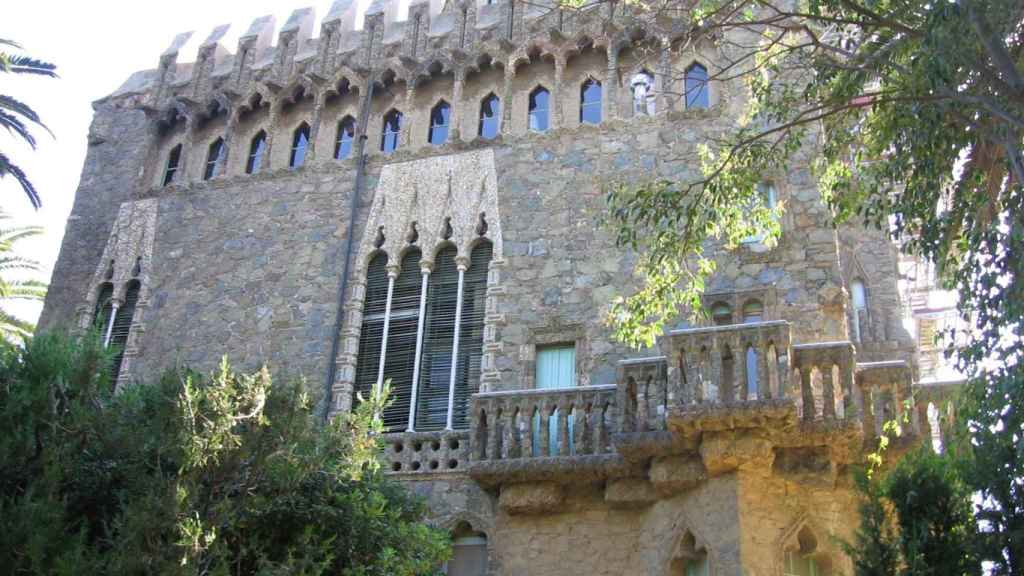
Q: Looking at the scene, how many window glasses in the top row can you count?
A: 12